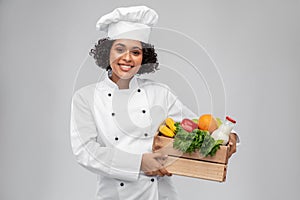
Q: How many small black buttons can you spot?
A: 8